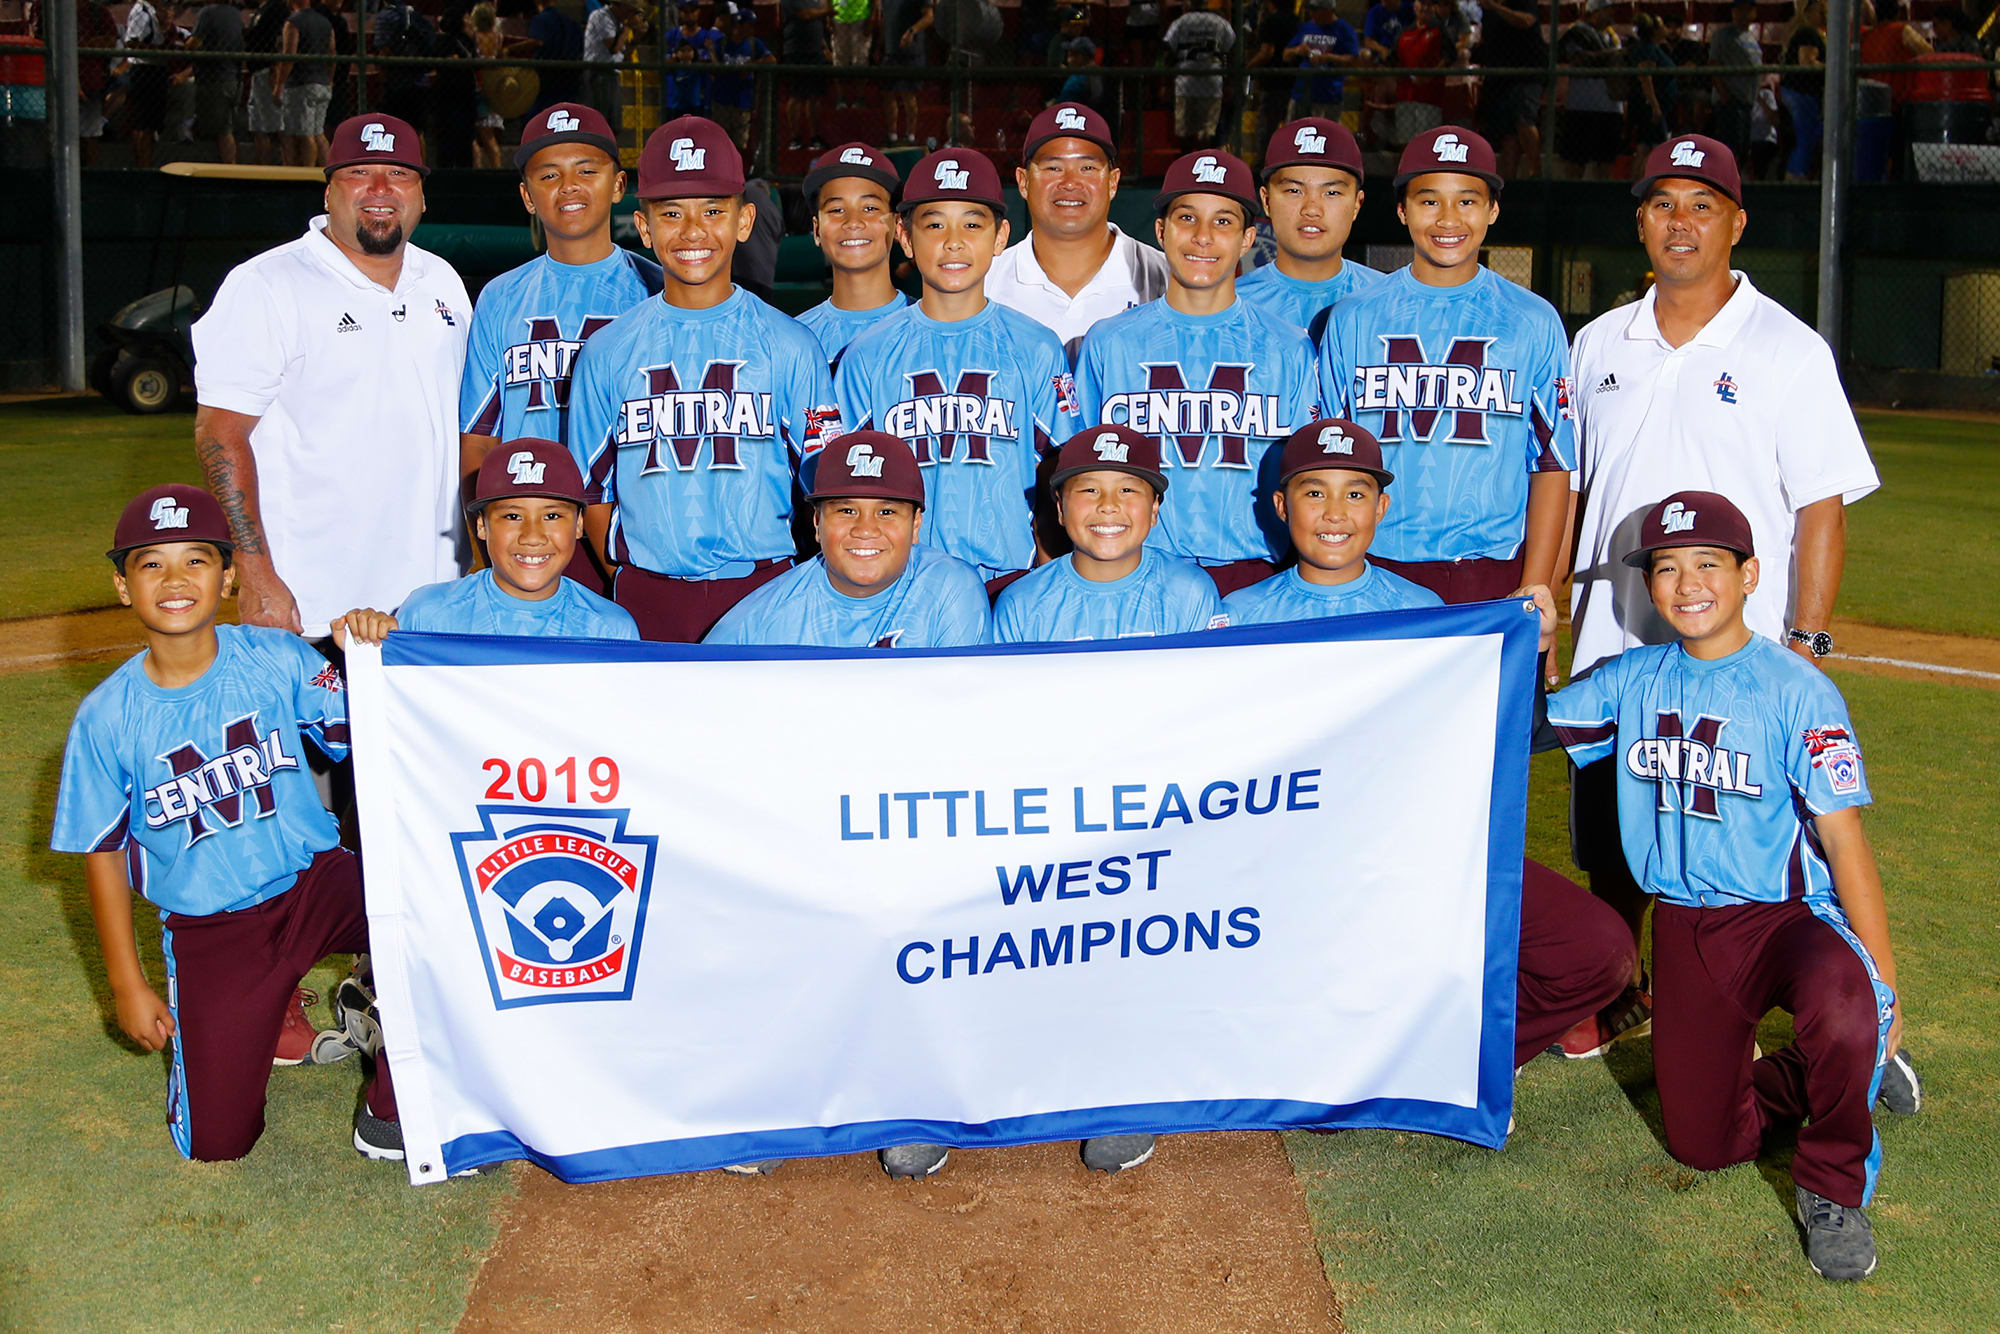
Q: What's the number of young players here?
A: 13